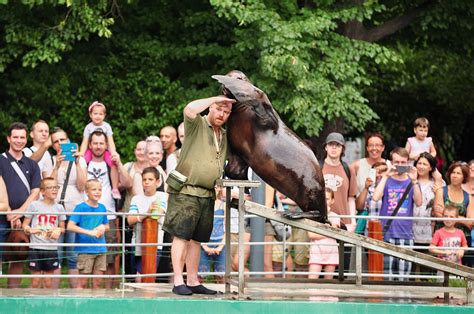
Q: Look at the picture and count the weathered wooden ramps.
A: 1